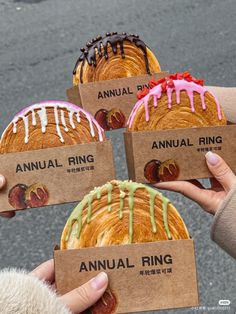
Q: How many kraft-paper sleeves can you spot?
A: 4